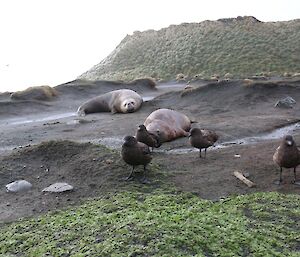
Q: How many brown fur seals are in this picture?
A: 2